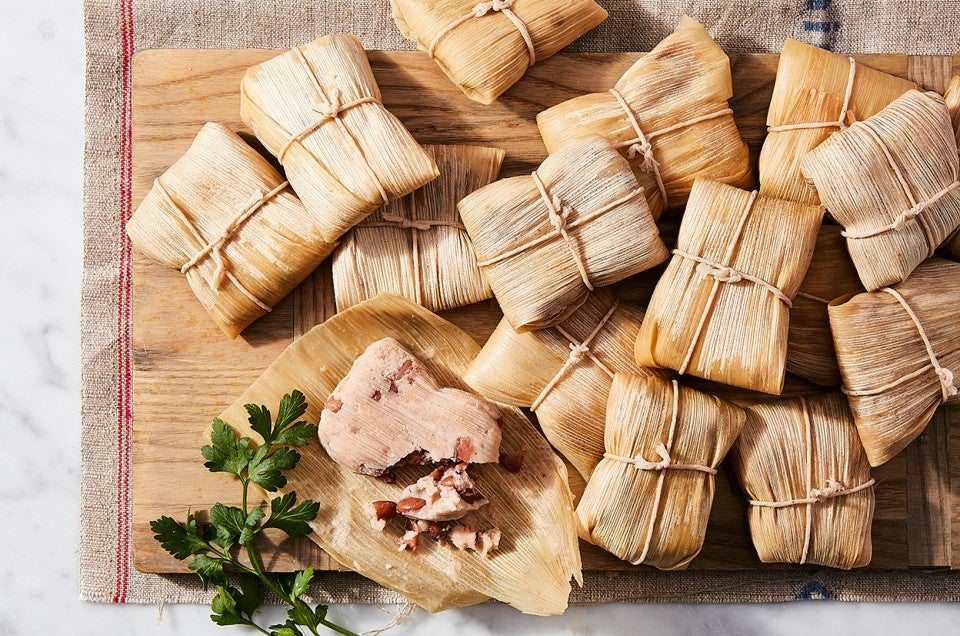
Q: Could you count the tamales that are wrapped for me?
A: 15